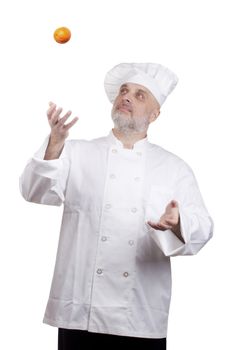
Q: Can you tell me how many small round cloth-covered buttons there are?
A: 10